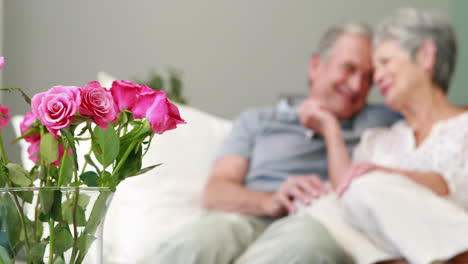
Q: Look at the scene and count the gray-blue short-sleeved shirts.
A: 1